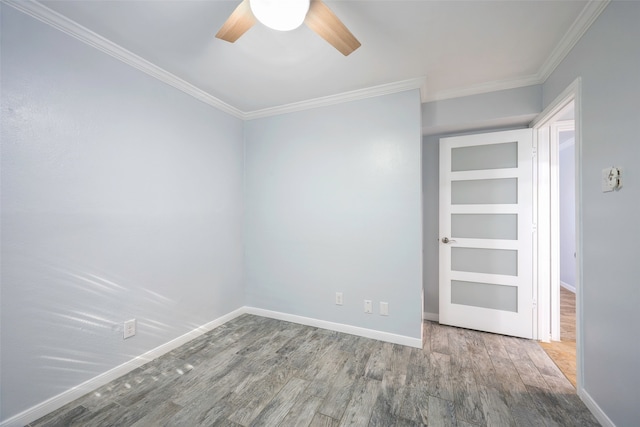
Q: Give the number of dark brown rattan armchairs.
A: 0